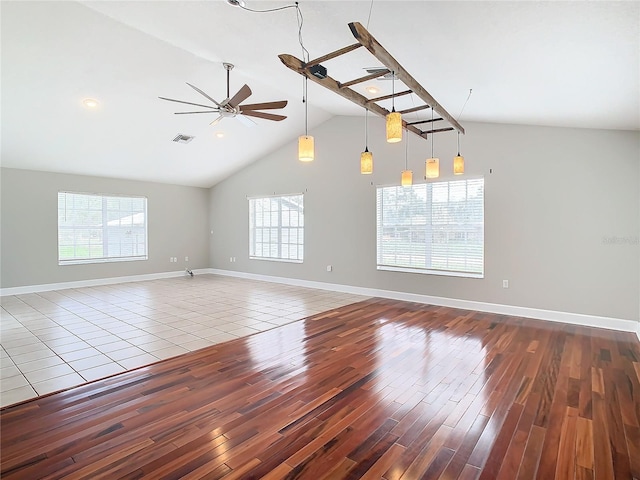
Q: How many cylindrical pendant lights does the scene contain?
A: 6